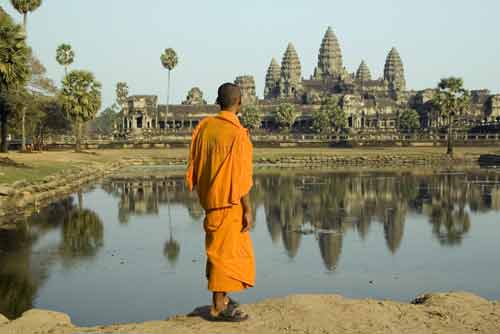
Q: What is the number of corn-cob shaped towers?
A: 5